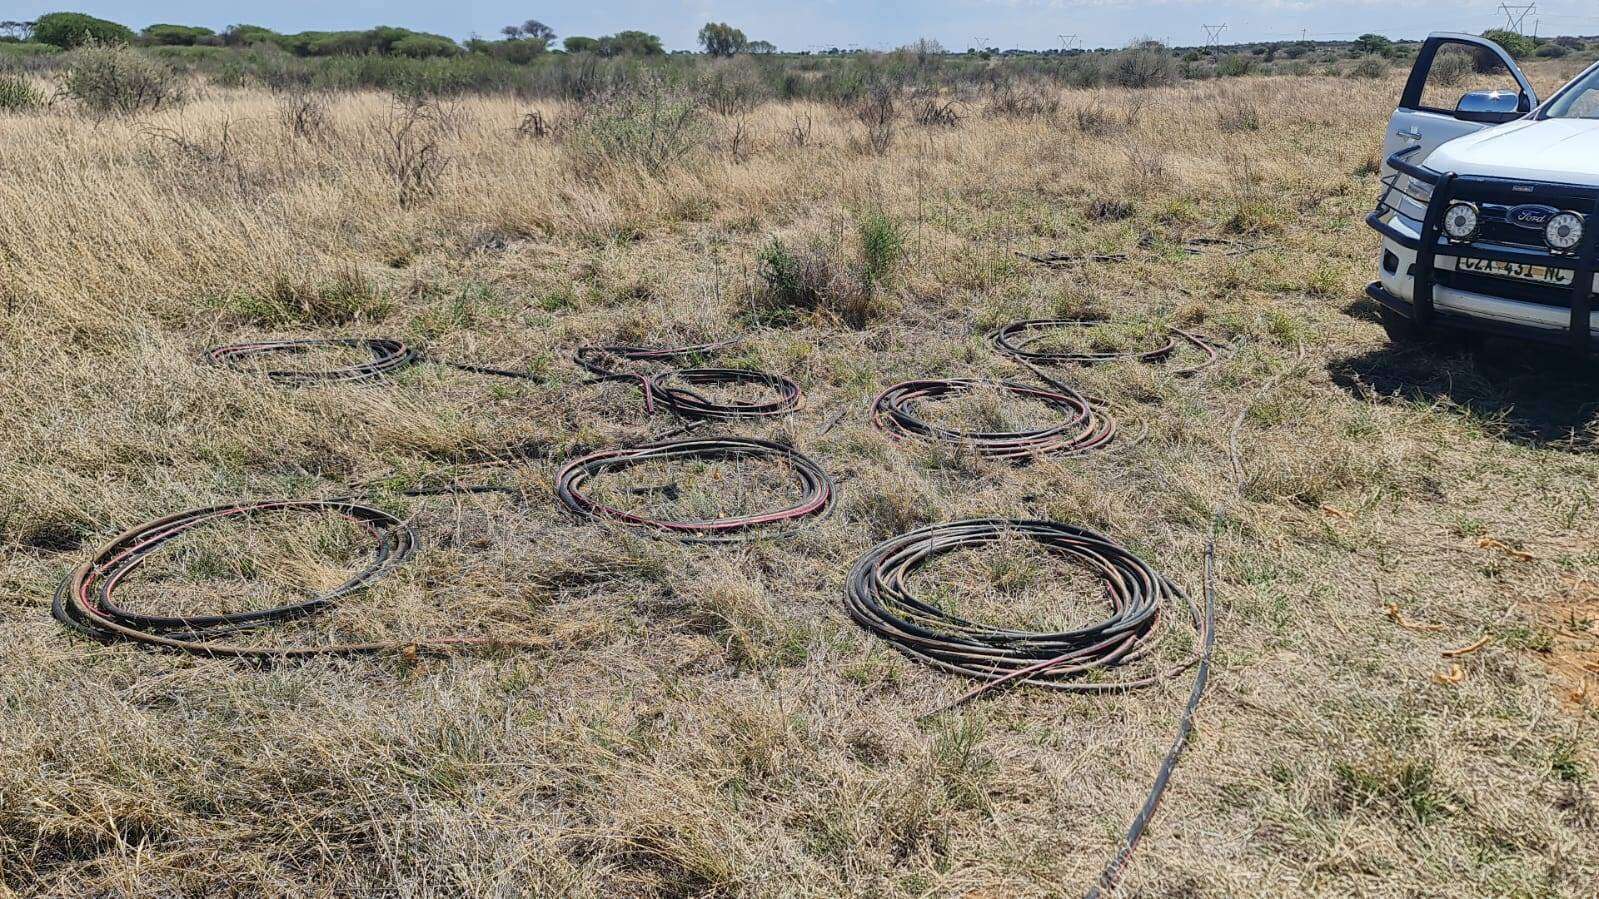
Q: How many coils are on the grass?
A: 7